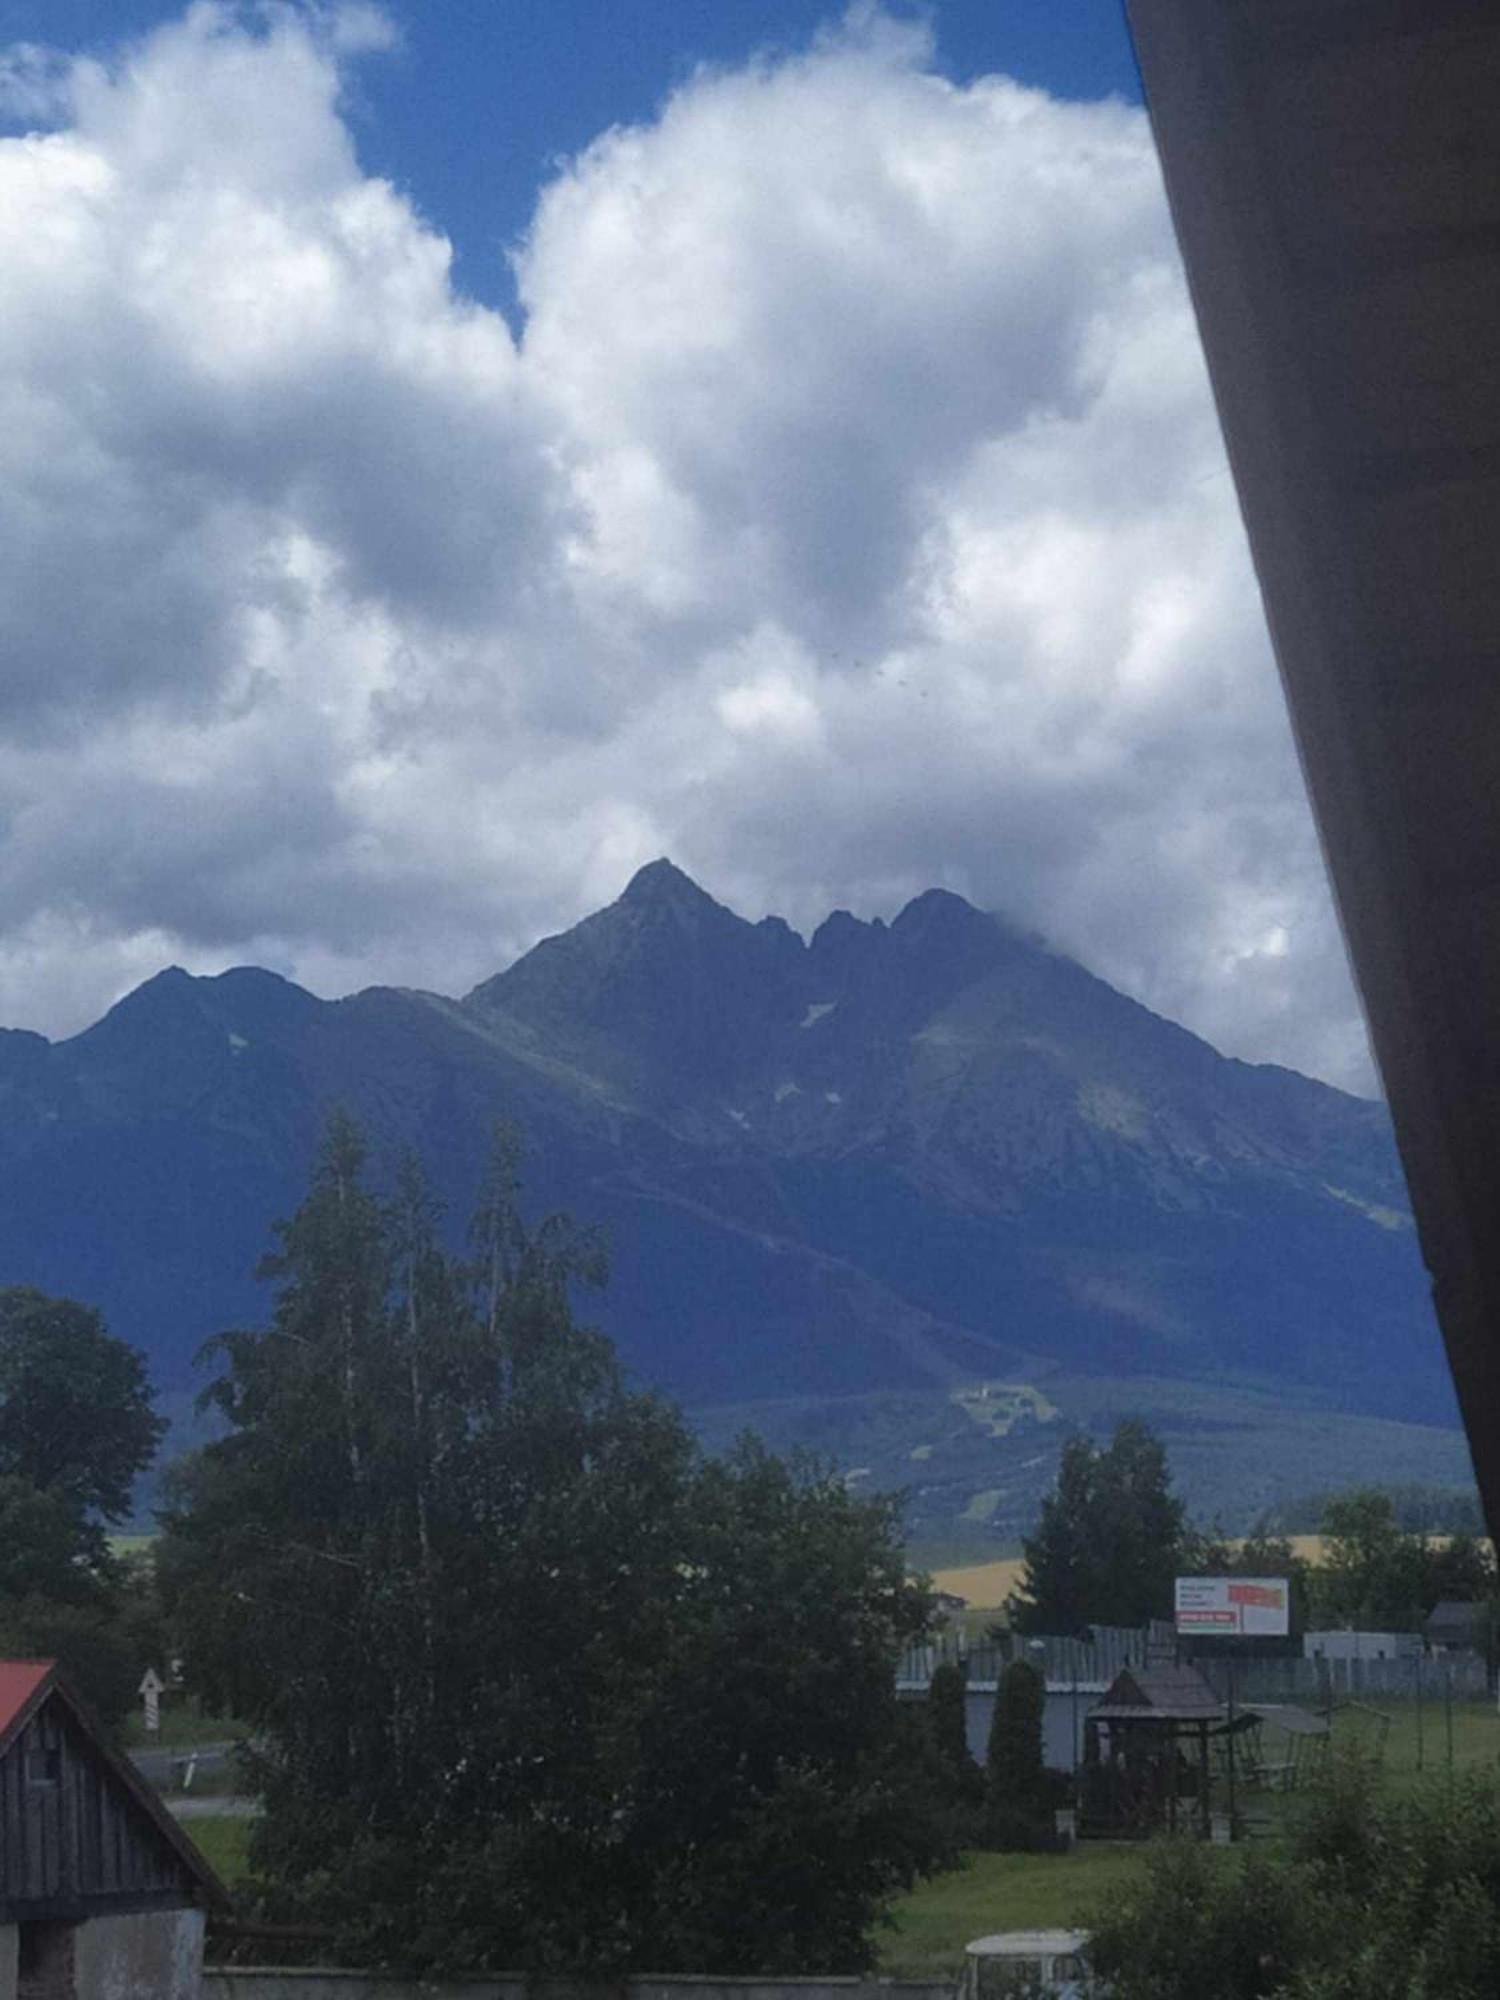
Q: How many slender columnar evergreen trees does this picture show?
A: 2